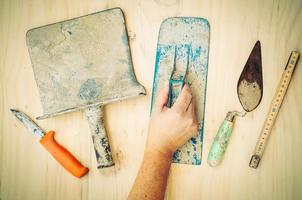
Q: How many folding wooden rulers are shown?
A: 1